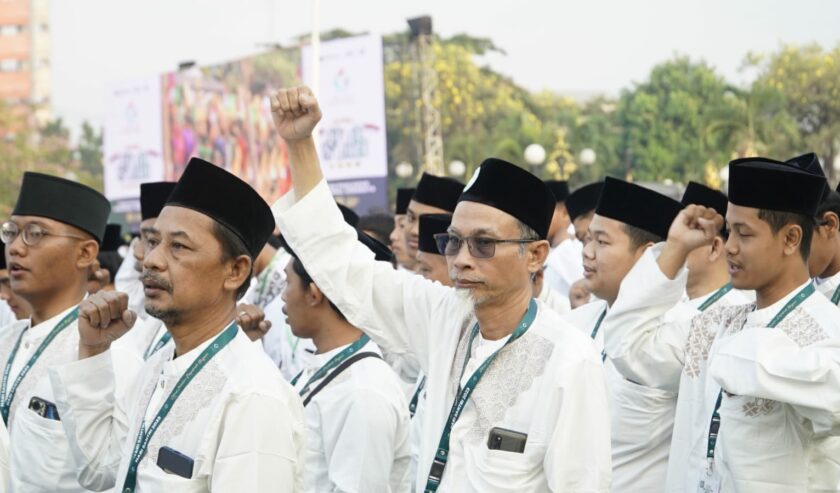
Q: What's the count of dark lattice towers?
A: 1